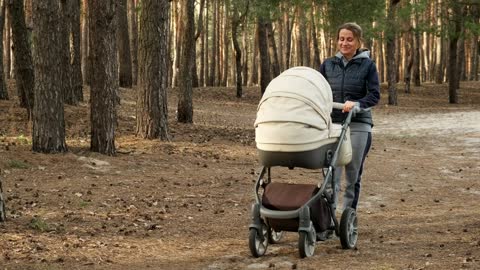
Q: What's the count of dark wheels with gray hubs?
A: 4